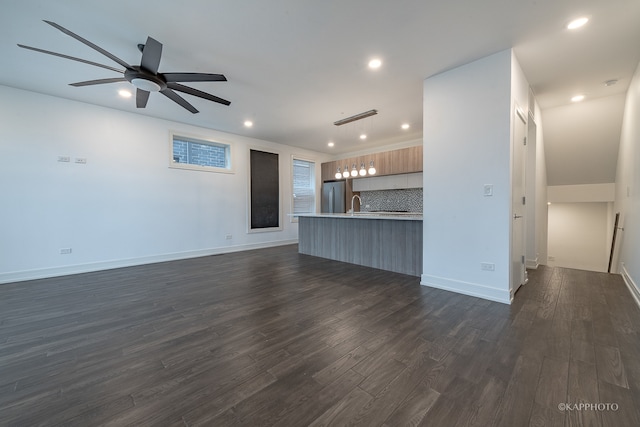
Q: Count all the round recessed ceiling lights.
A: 8